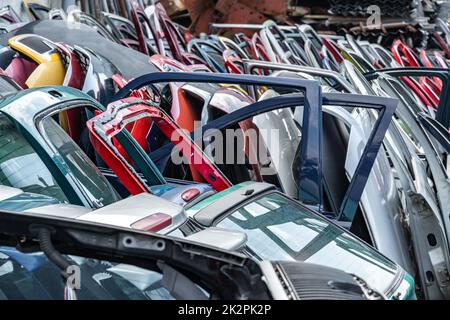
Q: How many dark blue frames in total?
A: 2